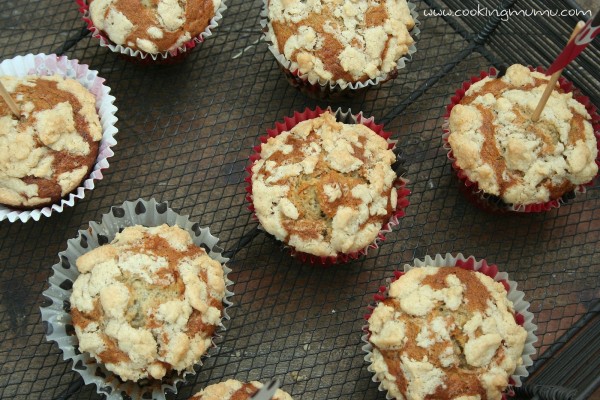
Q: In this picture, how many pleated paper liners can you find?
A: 7